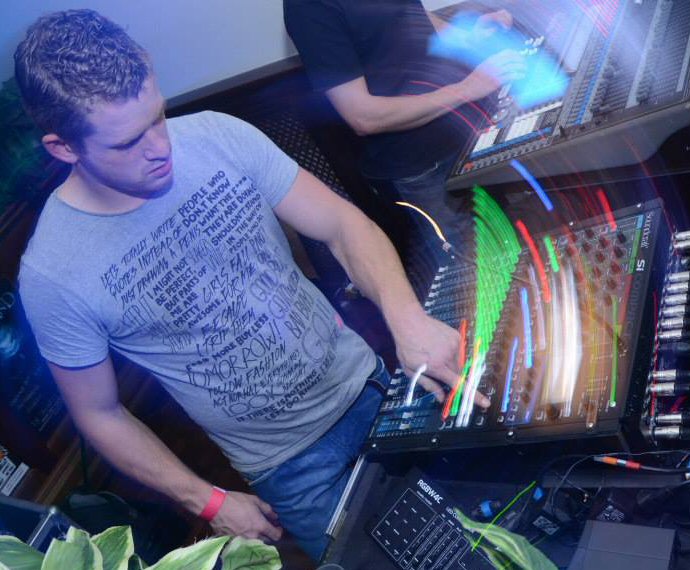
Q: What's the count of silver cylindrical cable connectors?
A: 12